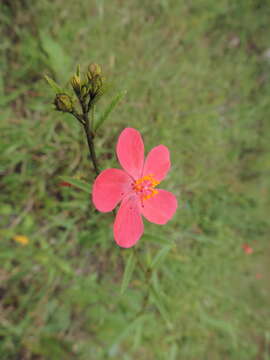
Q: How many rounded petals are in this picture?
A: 5